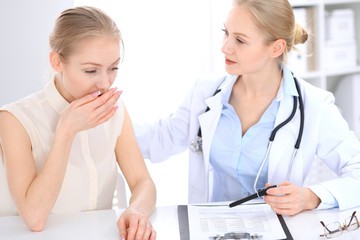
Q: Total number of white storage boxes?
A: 2